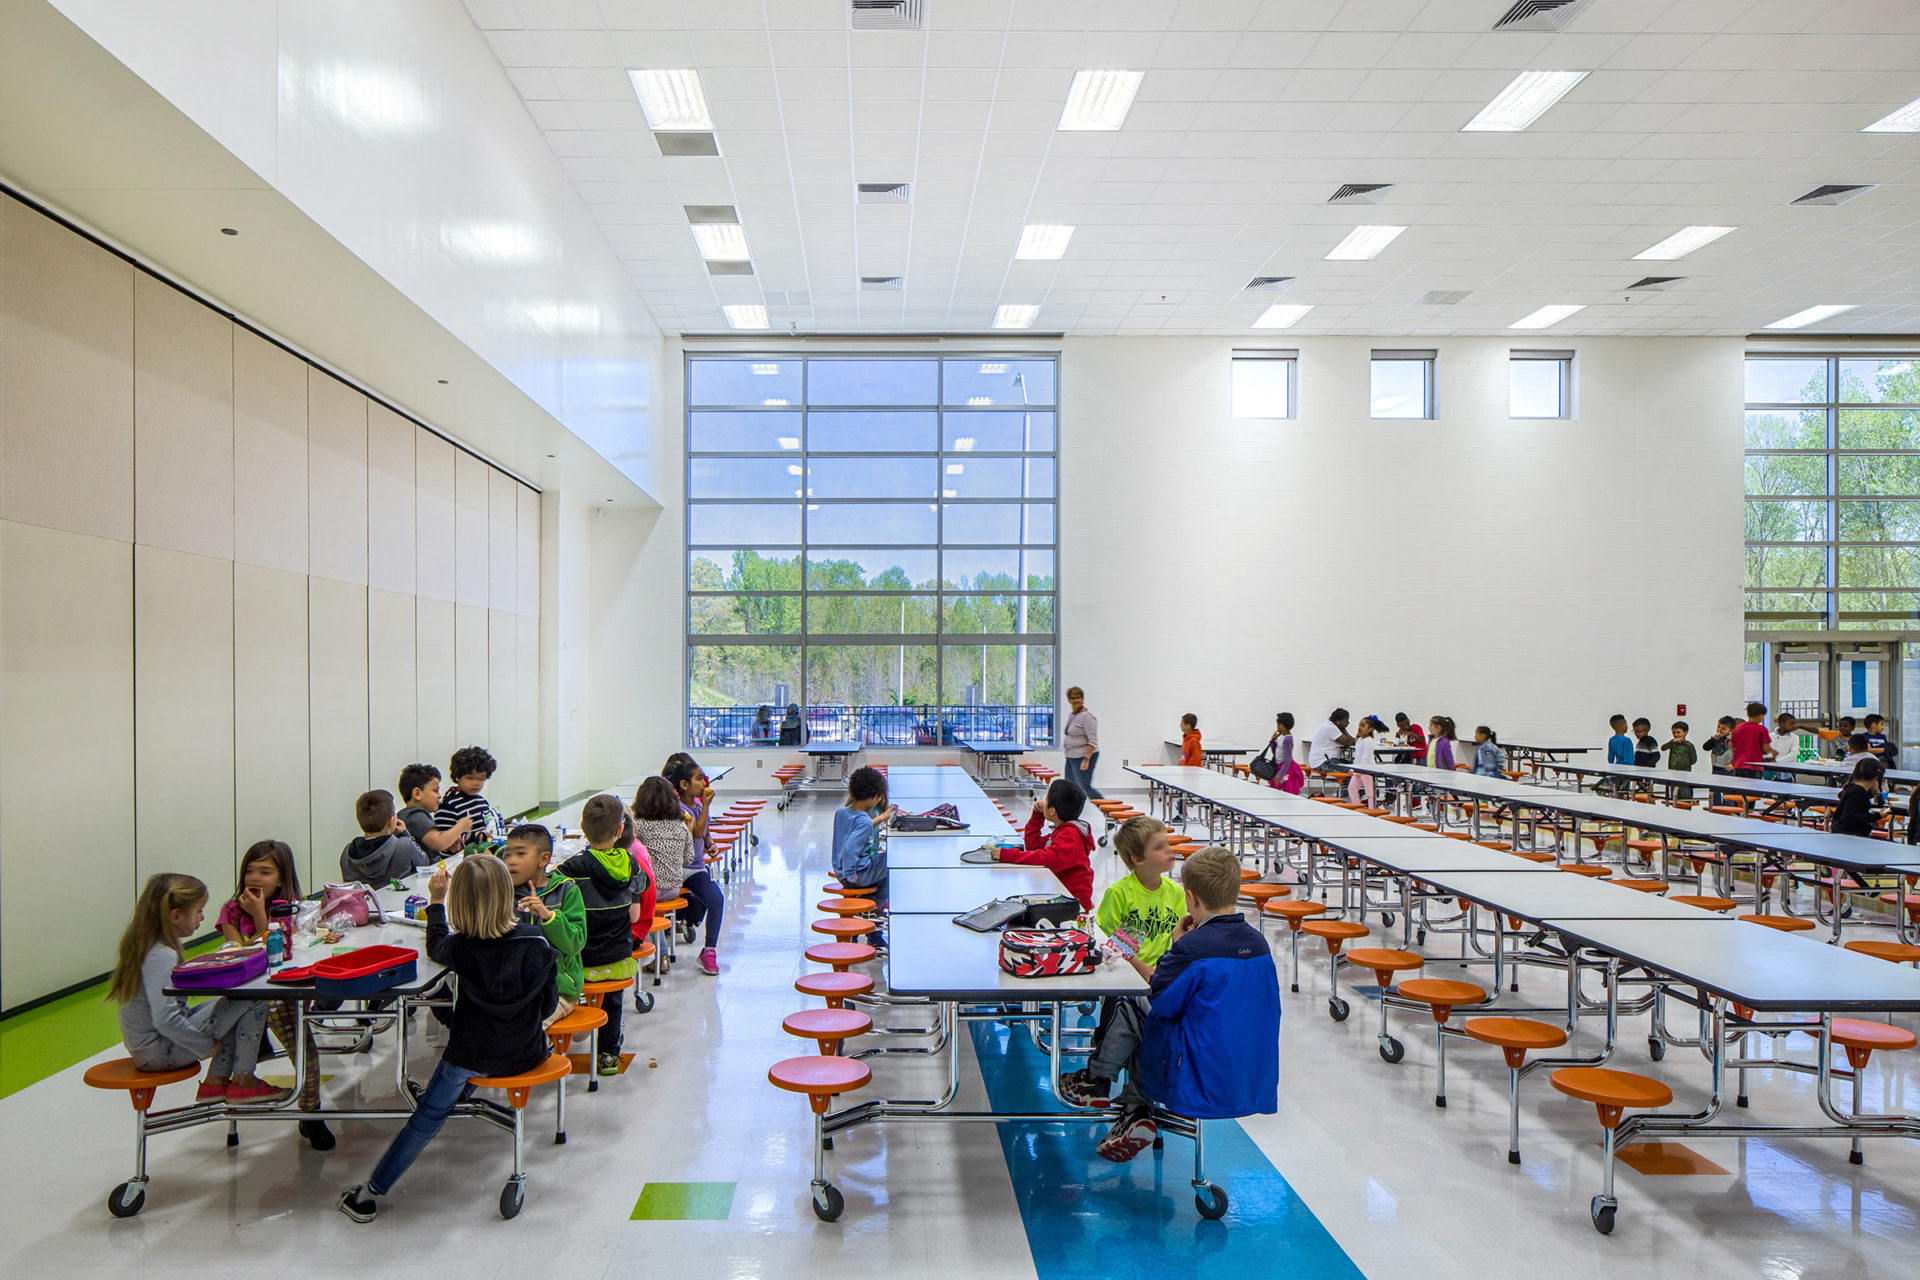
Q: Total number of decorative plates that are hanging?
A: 0